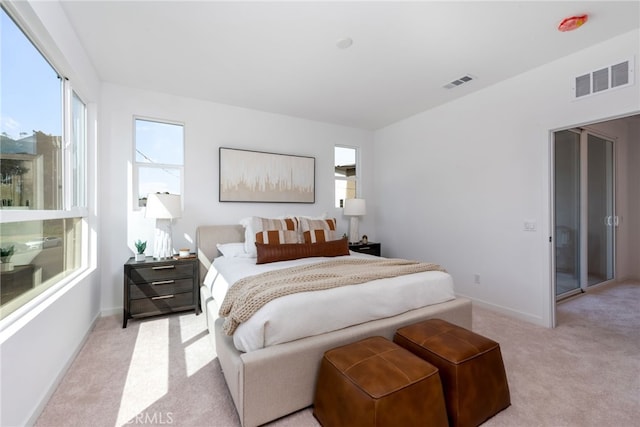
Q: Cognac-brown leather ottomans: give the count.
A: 2